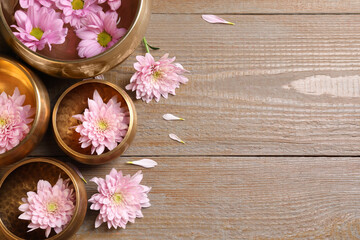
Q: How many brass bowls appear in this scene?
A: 4